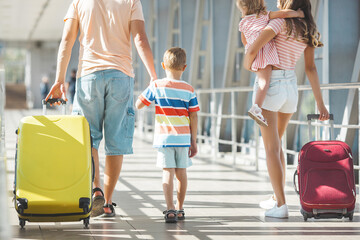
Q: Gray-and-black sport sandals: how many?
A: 4